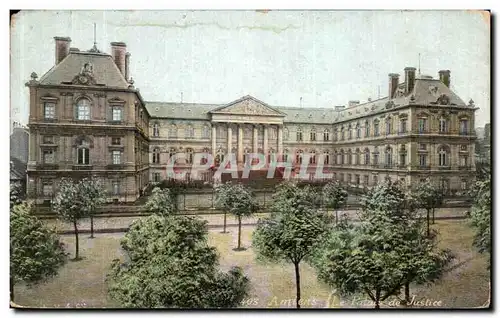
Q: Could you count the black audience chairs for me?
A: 0